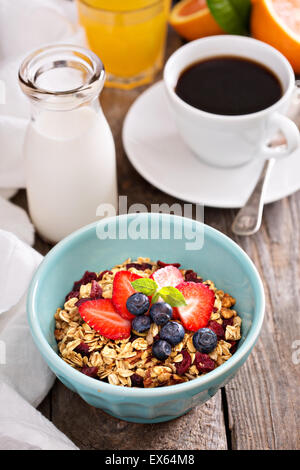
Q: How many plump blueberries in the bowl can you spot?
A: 6